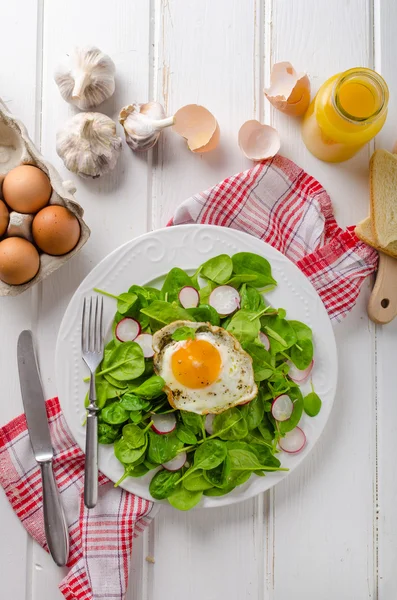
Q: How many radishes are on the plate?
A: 11